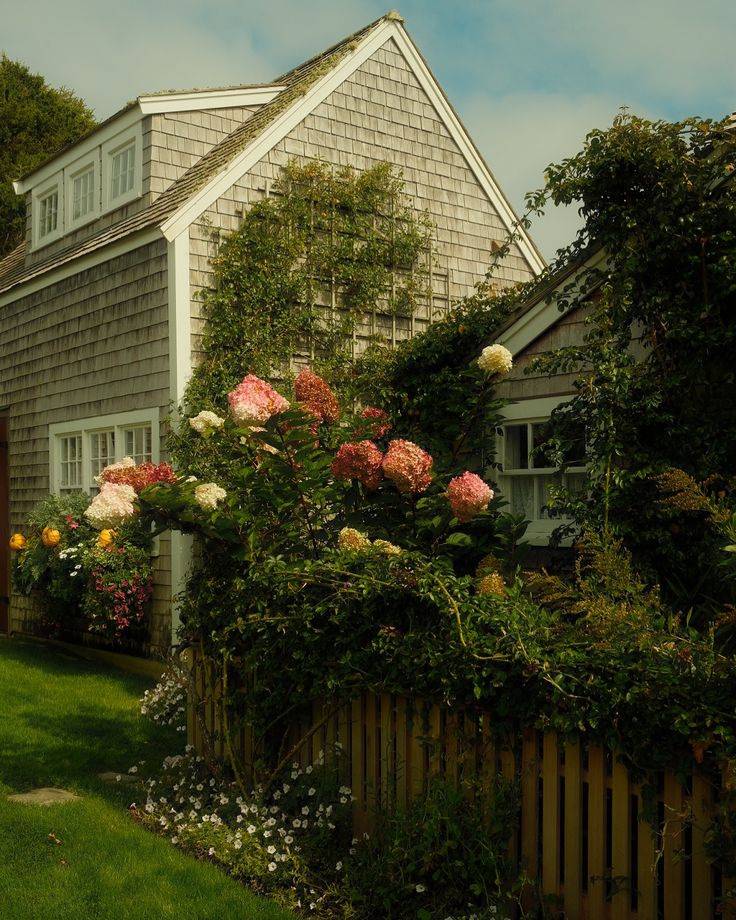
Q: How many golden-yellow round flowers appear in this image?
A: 3